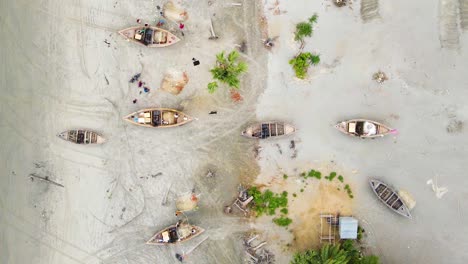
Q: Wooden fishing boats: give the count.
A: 7